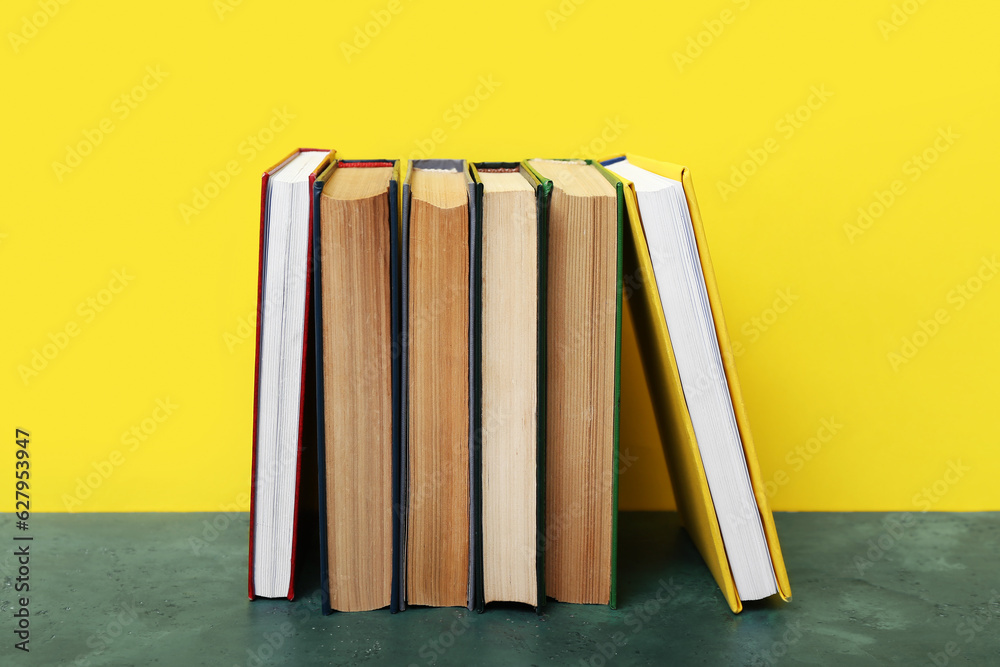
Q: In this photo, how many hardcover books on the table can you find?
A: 6